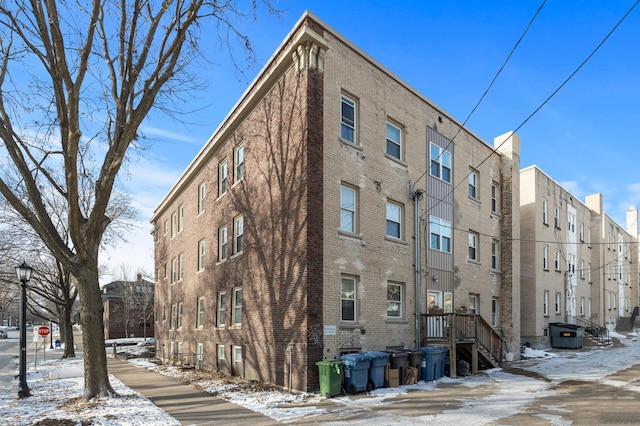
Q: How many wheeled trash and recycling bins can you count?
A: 6